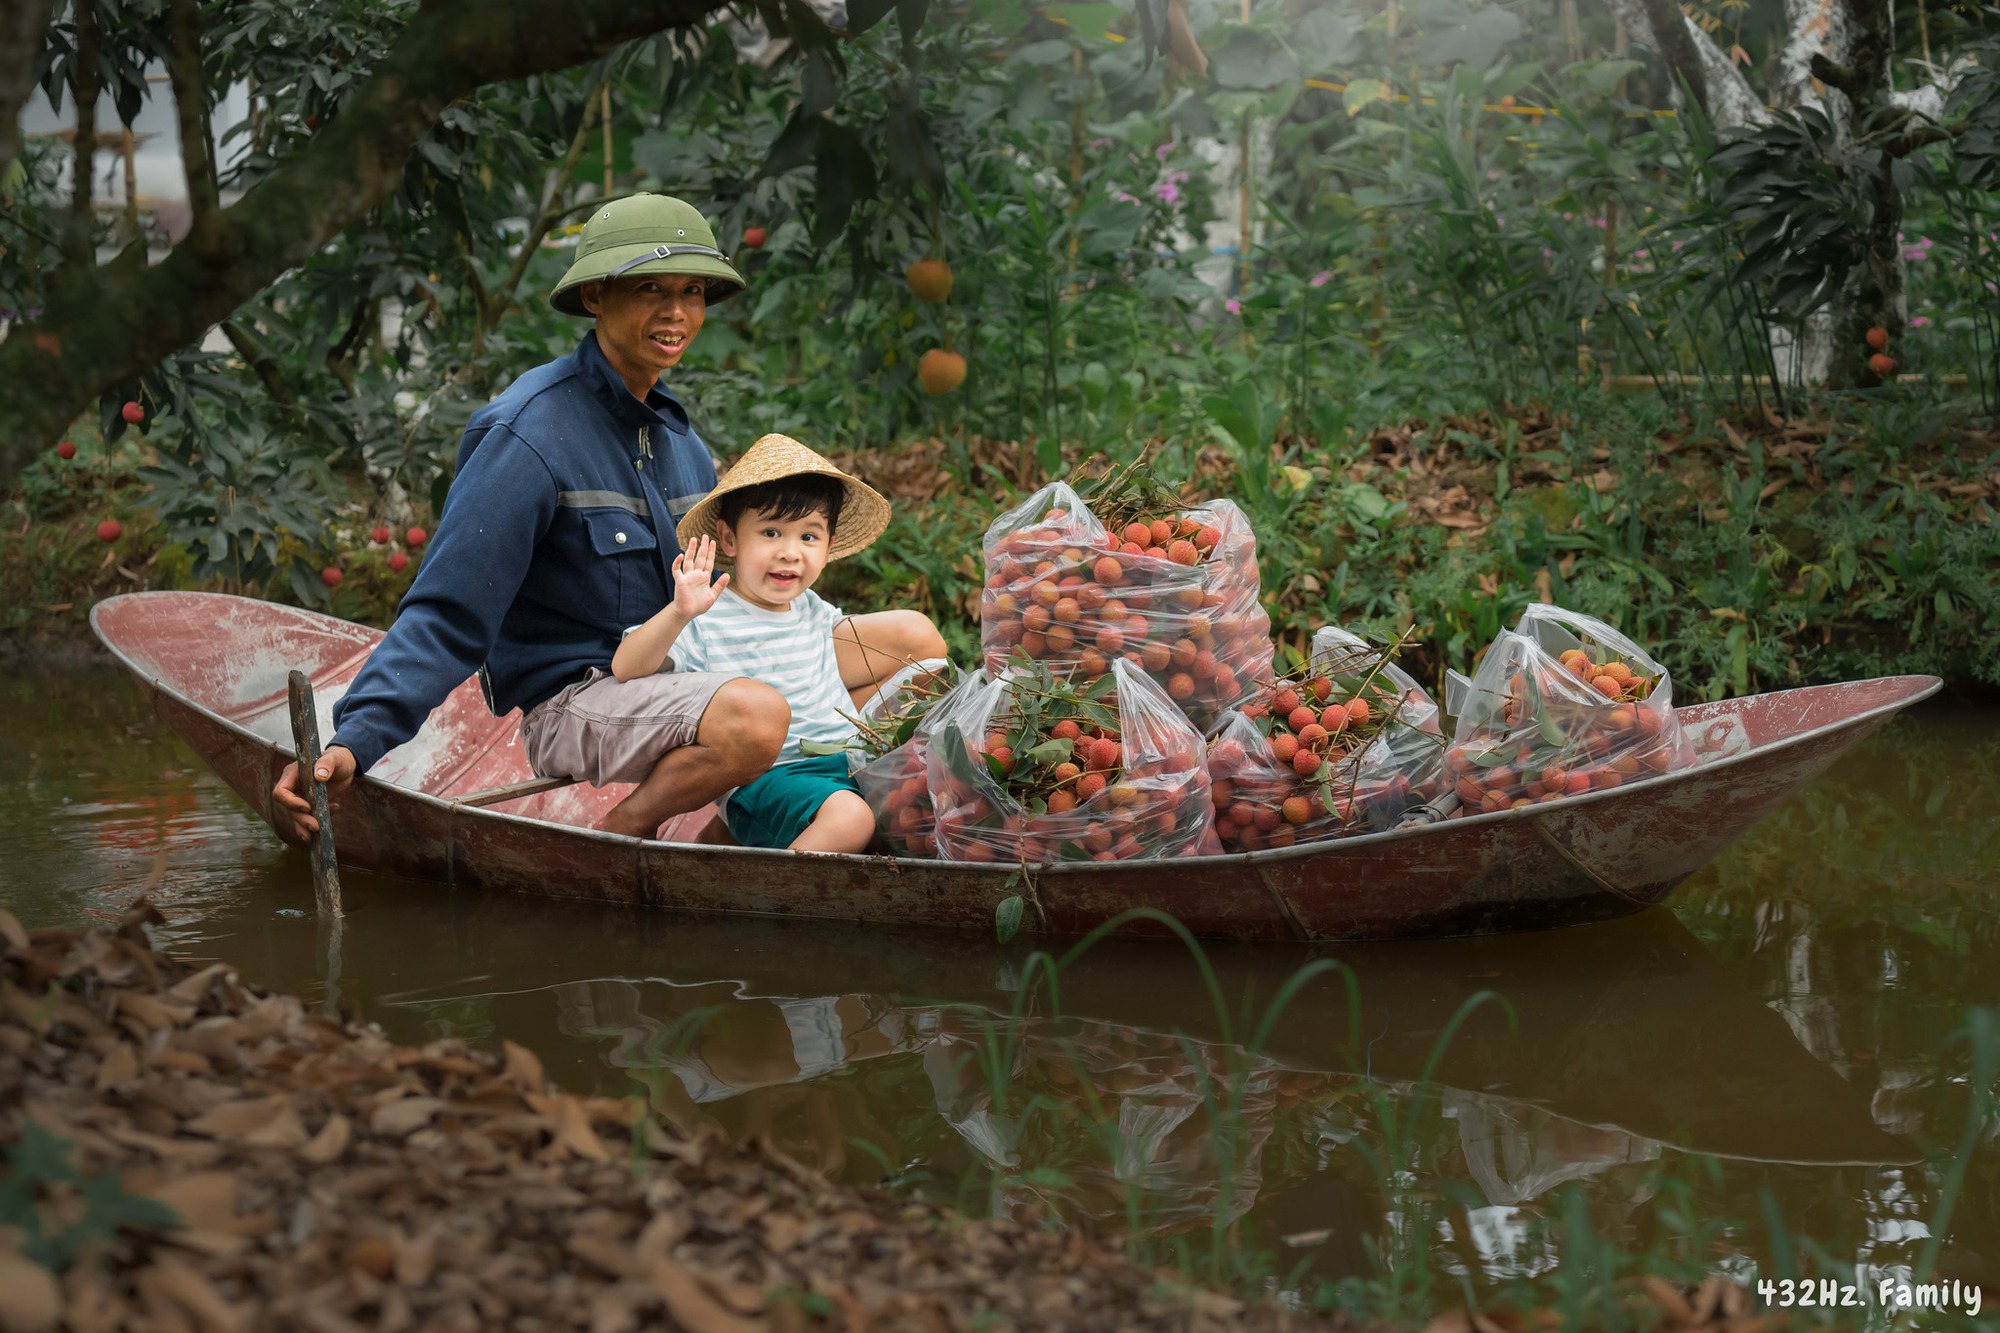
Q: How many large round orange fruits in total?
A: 2